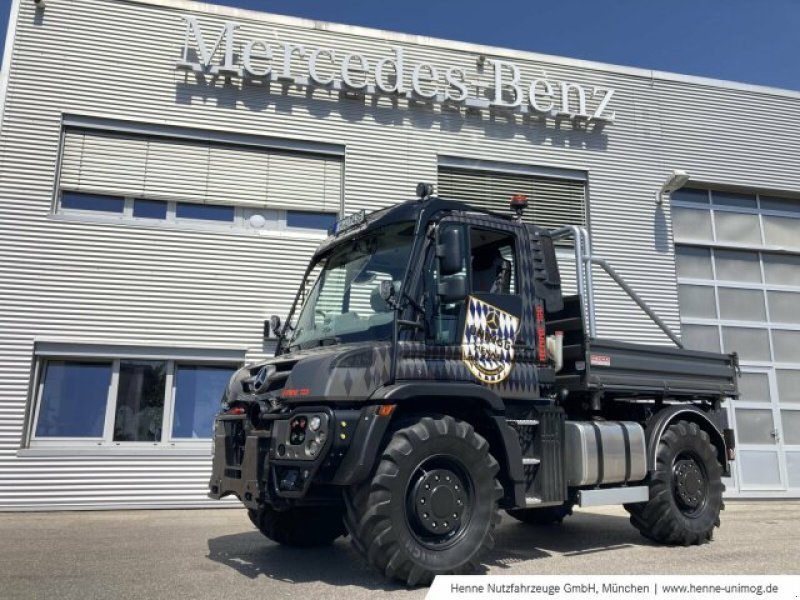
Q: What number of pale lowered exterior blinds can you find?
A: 2